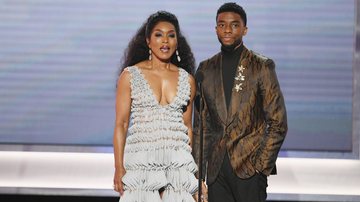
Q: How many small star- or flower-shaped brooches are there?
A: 3